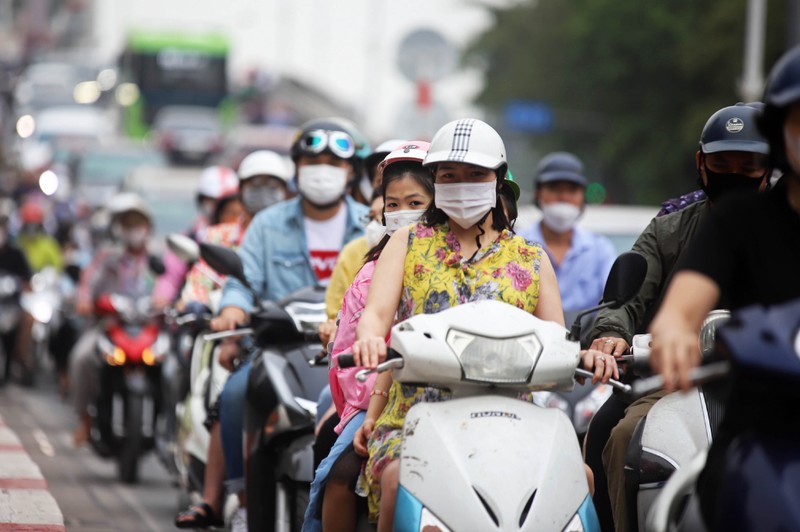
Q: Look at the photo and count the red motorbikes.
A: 1